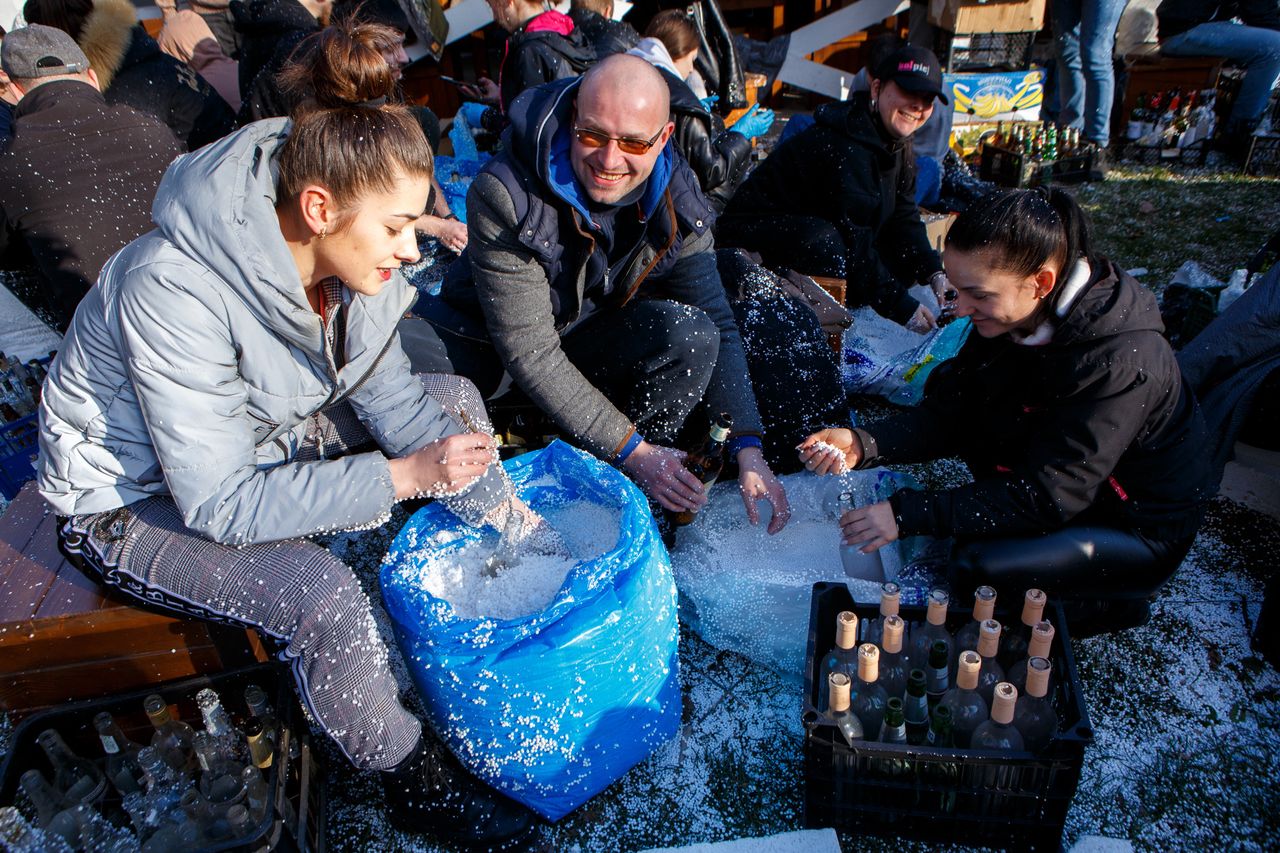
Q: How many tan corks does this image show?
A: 13